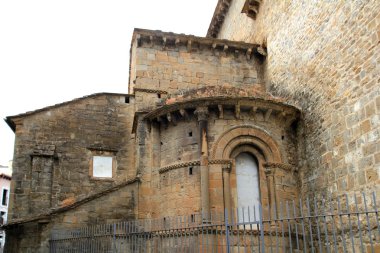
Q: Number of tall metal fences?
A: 1